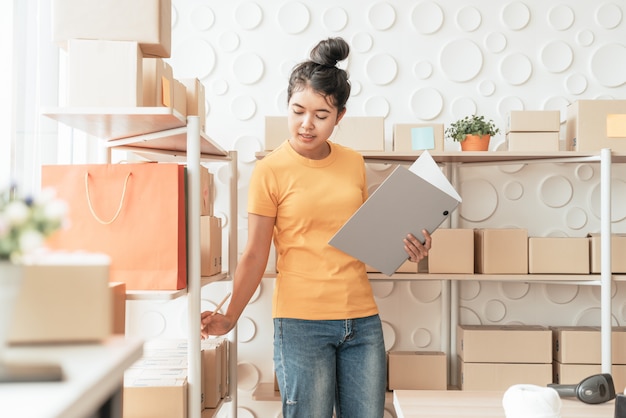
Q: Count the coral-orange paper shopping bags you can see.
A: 1